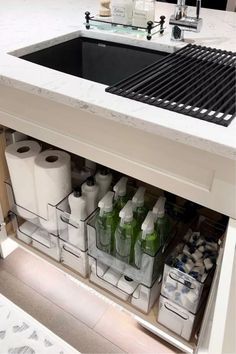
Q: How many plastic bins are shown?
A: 8